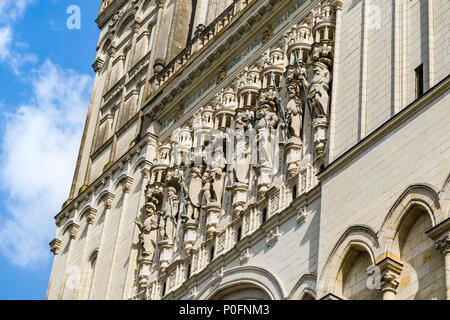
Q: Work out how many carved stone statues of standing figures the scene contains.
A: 8